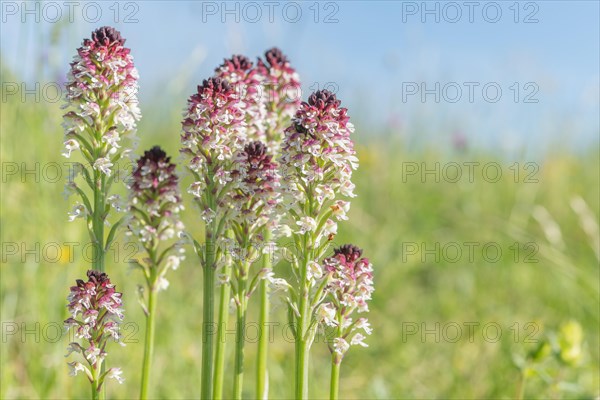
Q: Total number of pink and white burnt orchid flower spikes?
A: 9